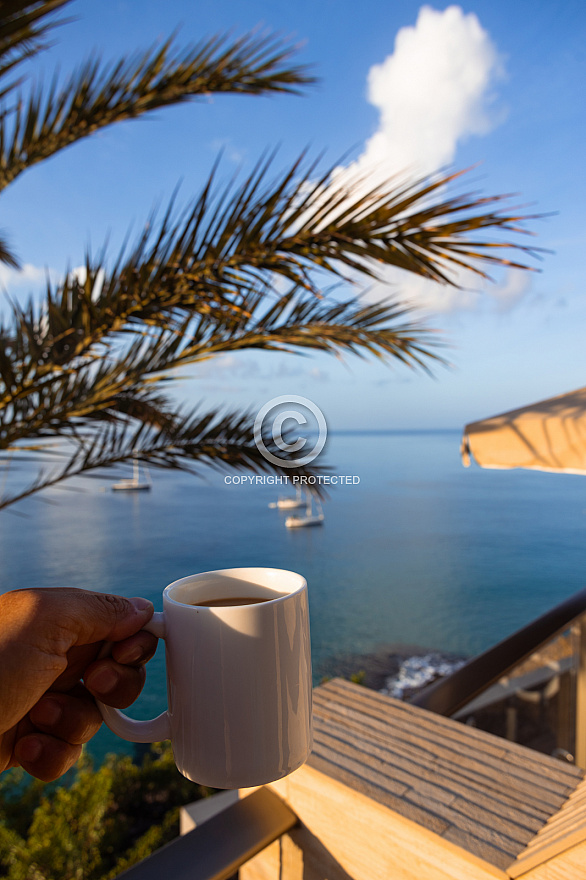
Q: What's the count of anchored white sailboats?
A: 3